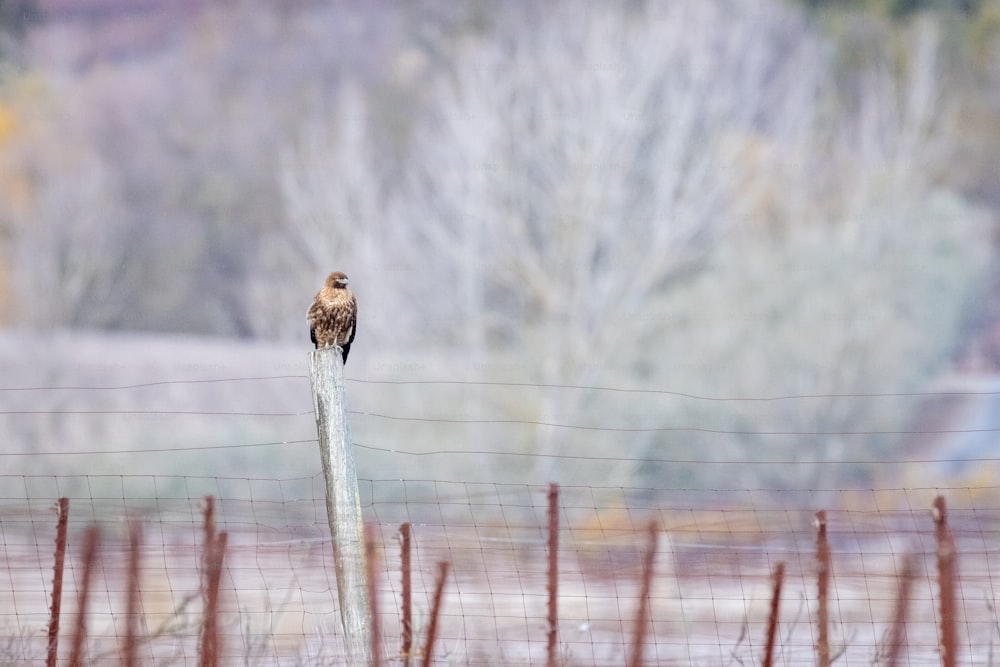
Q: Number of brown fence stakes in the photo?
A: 14